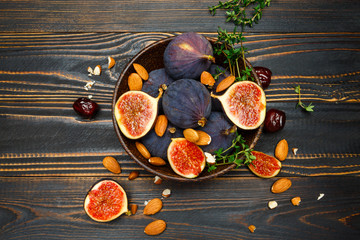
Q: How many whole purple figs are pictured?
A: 6